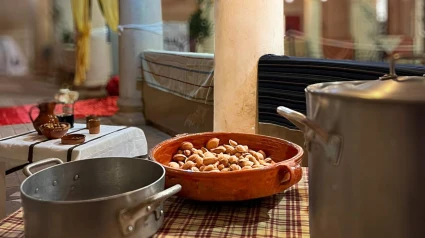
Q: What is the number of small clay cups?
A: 2